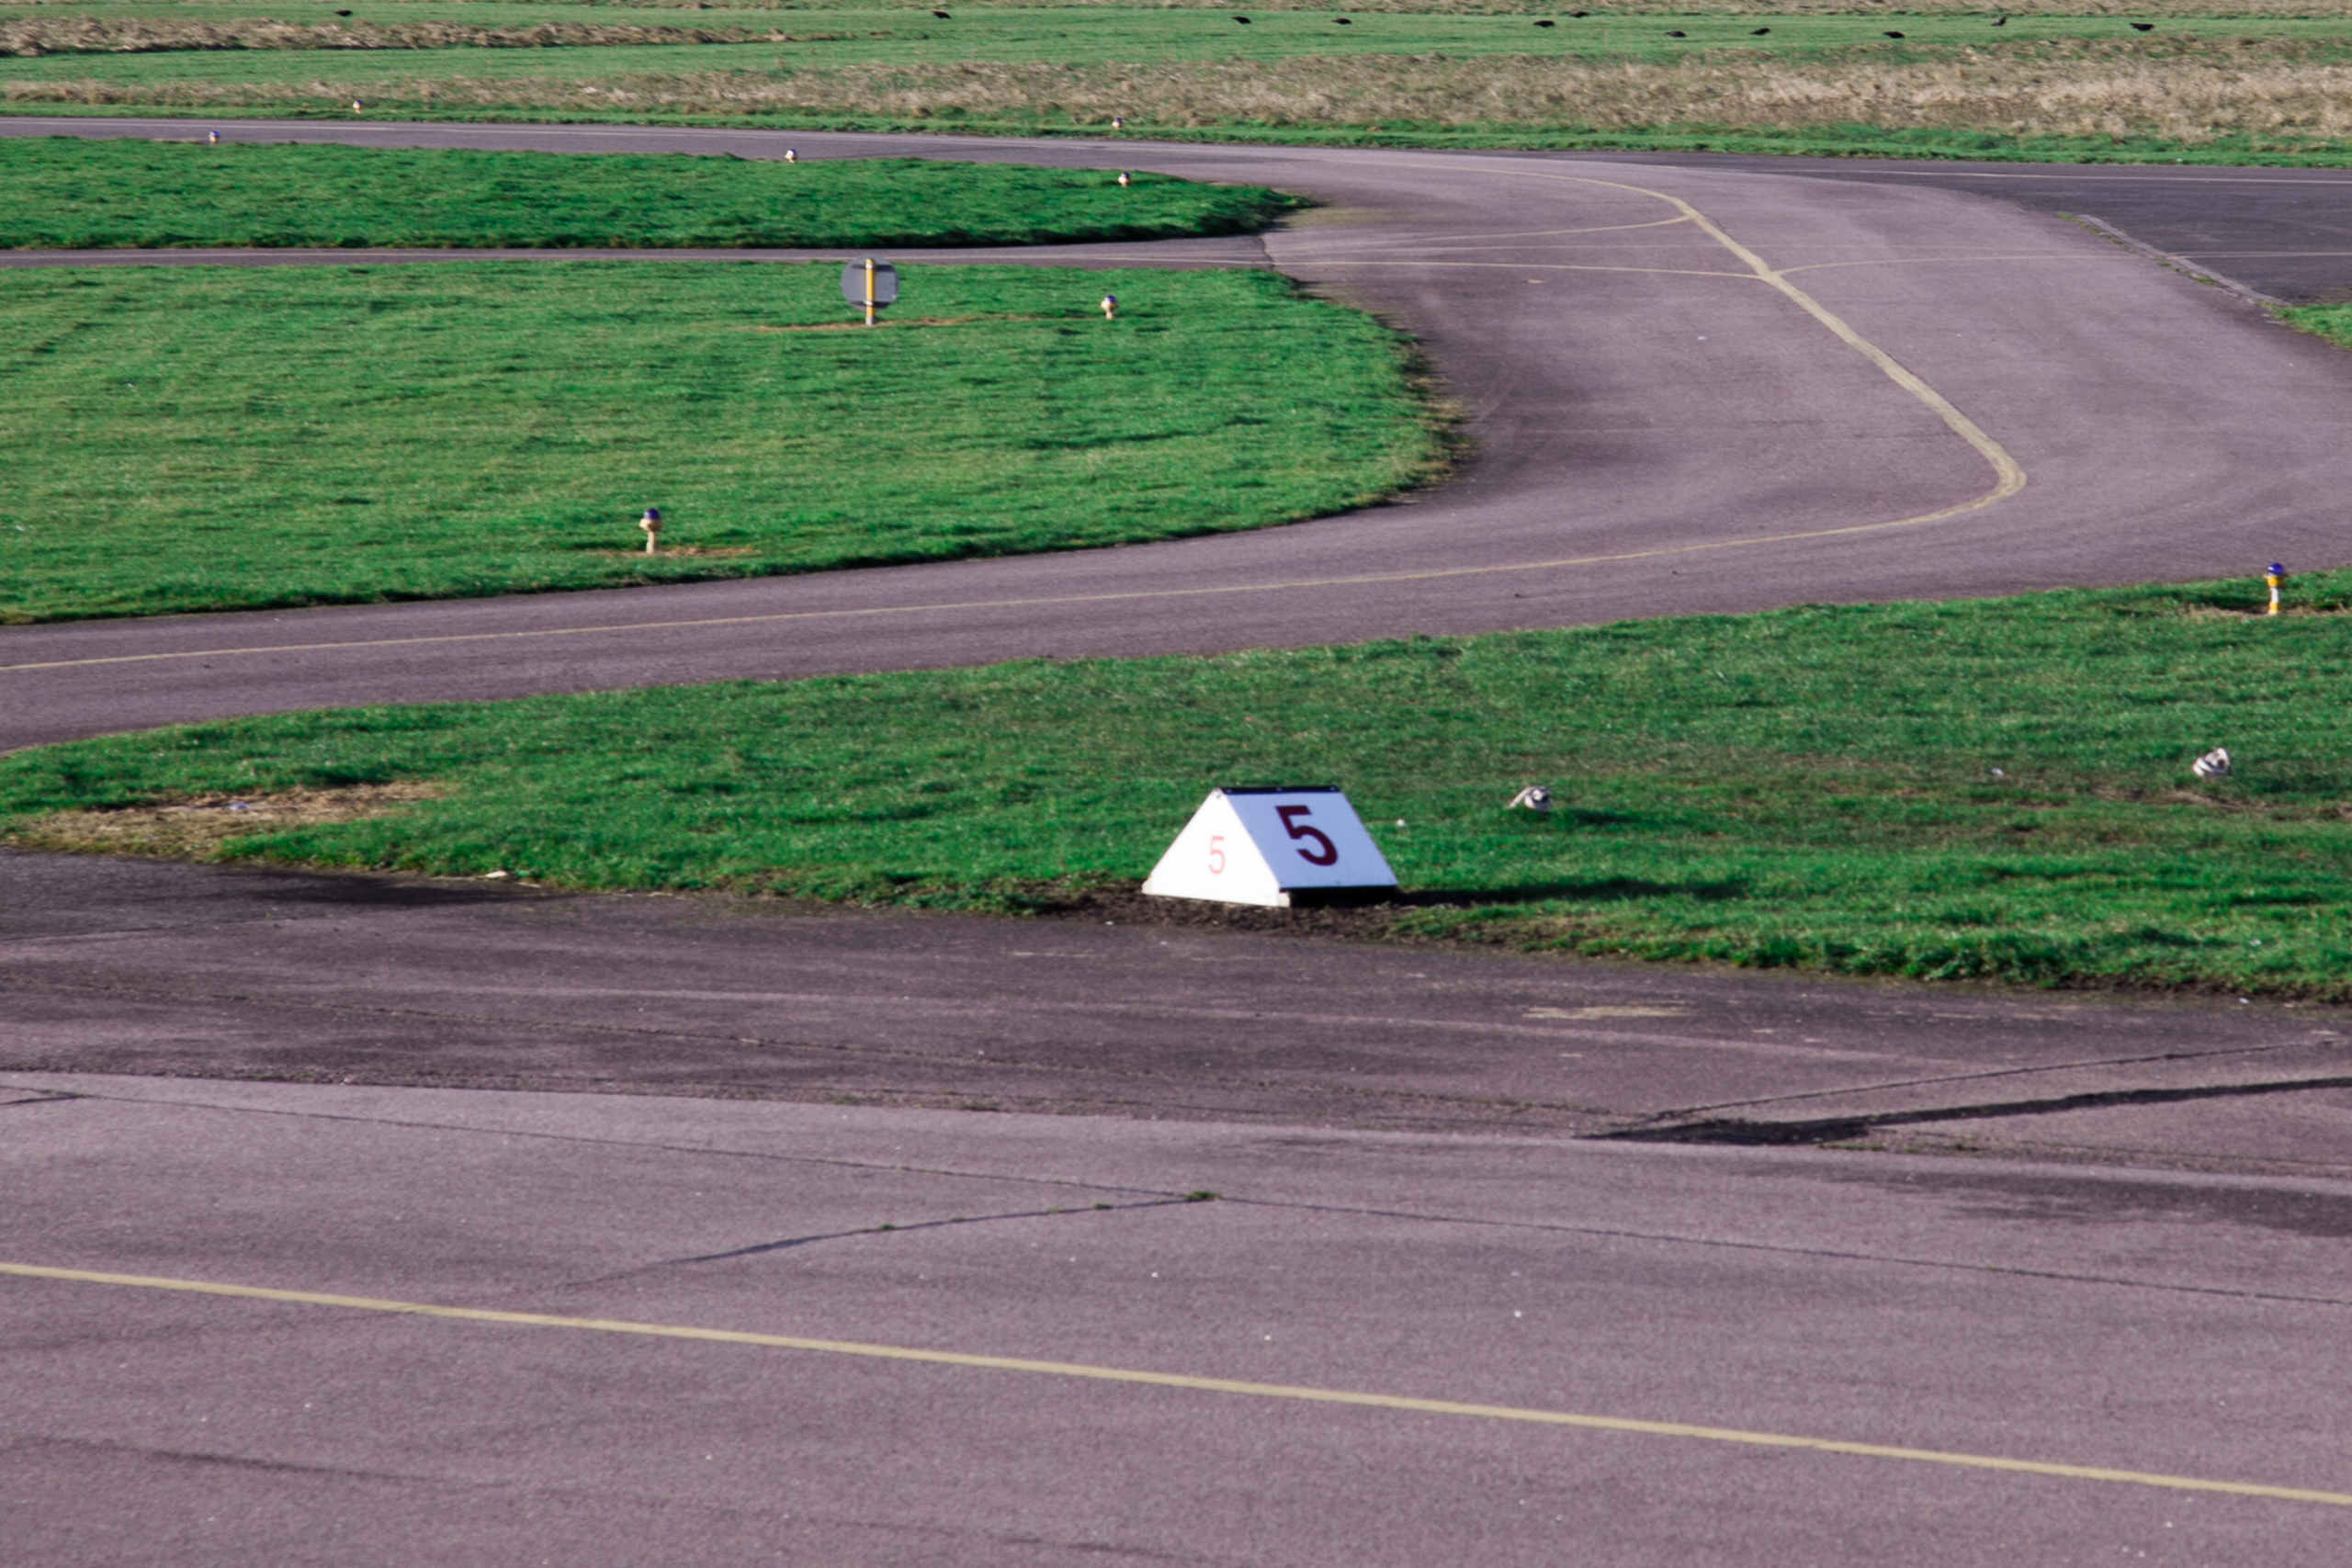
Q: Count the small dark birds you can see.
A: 11